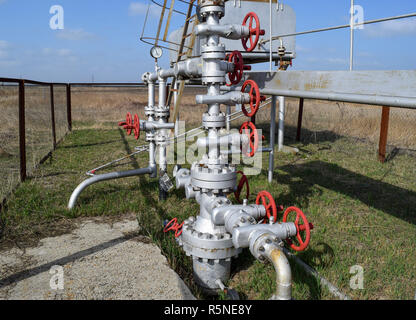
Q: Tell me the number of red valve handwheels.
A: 10